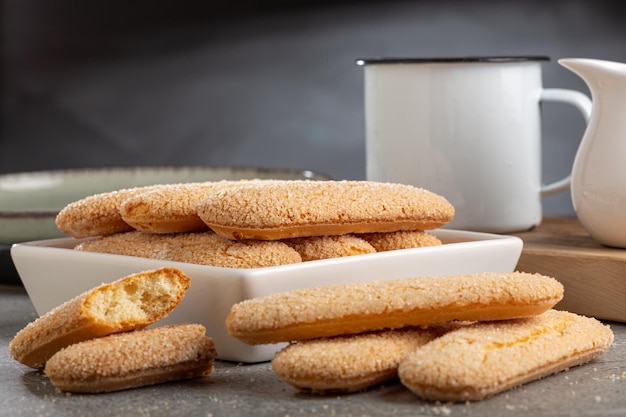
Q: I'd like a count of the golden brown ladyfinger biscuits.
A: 11